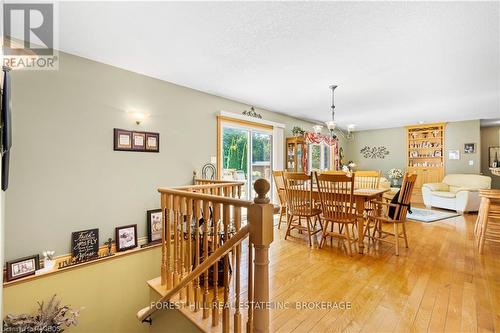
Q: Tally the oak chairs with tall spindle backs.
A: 6